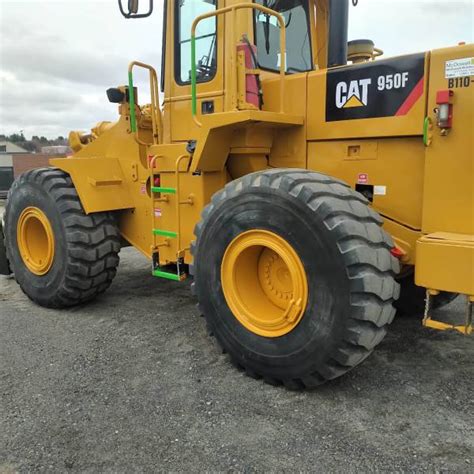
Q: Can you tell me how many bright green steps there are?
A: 3